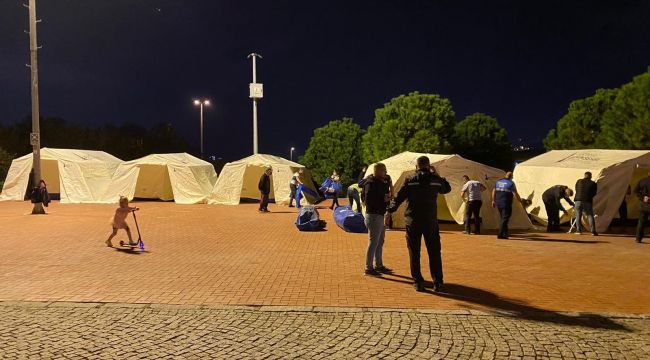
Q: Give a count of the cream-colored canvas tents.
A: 5